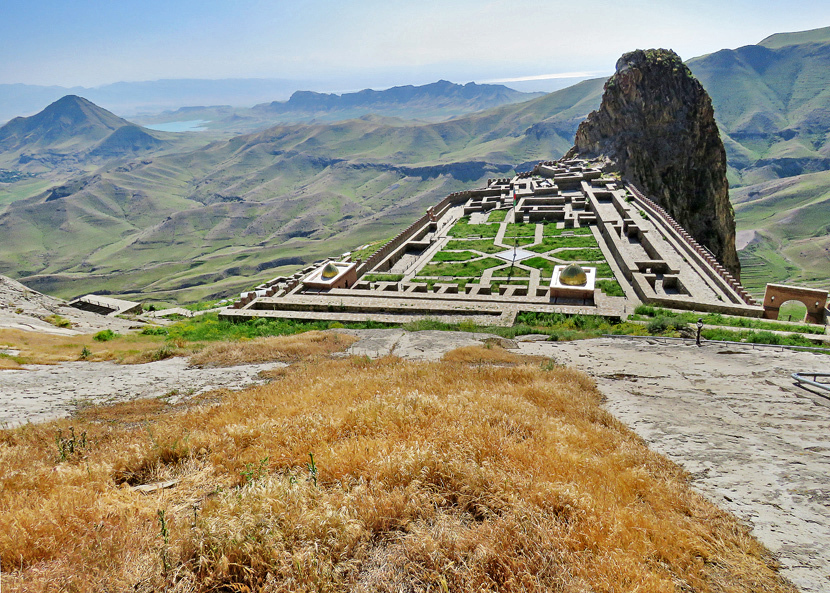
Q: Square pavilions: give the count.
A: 2